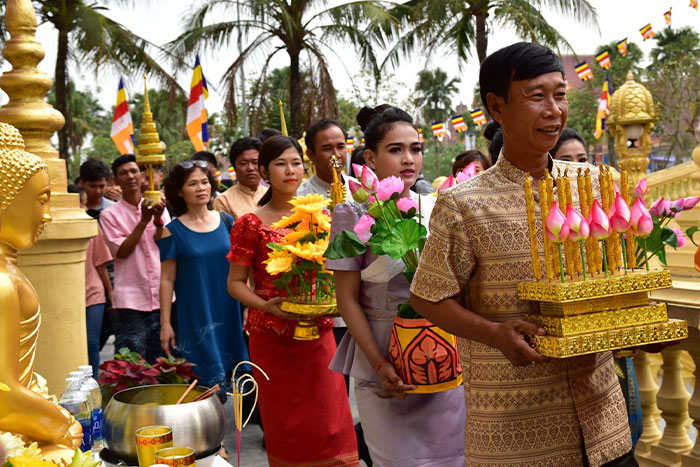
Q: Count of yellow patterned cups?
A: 2